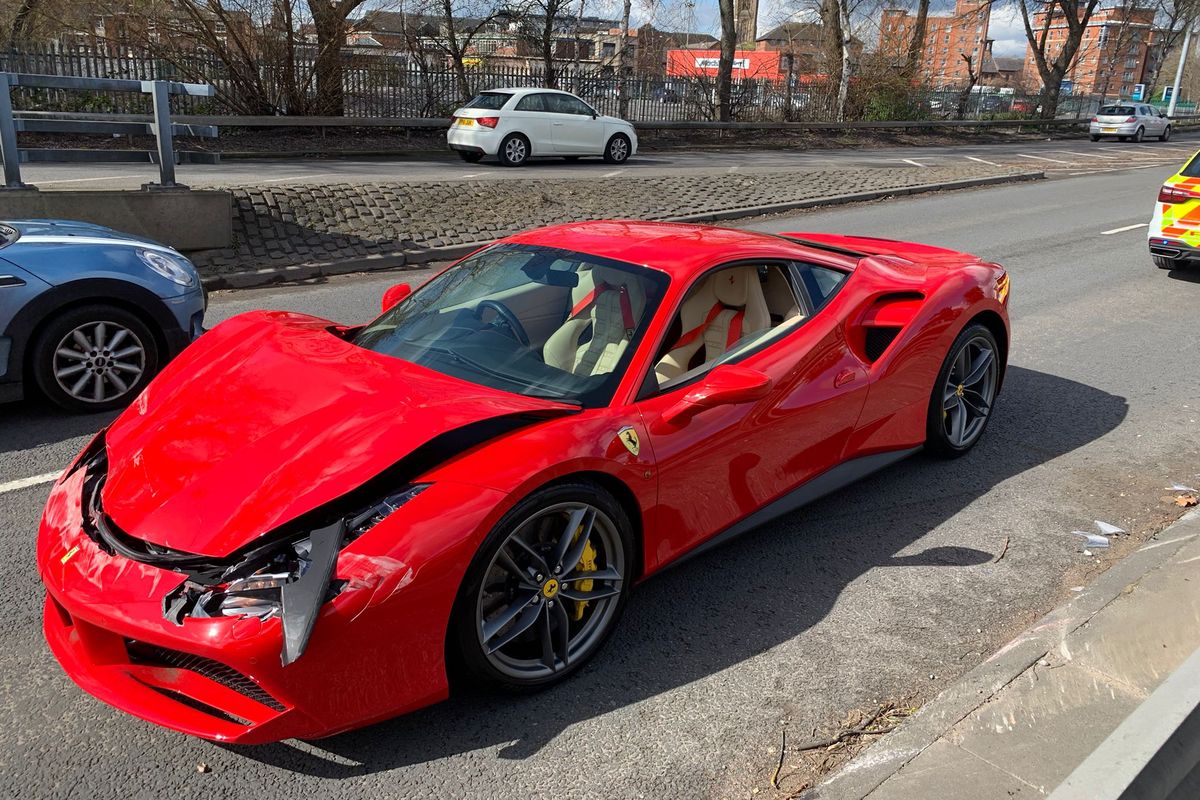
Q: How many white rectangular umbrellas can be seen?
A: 0